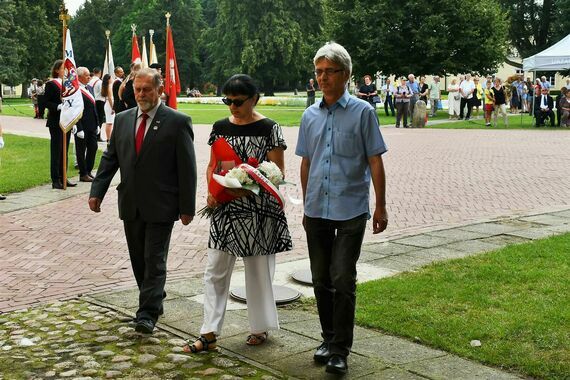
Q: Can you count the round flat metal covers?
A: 2